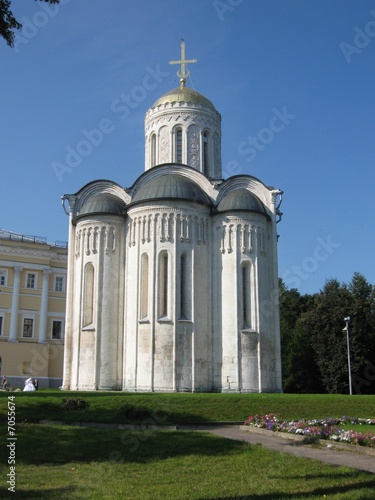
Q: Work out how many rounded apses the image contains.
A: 3